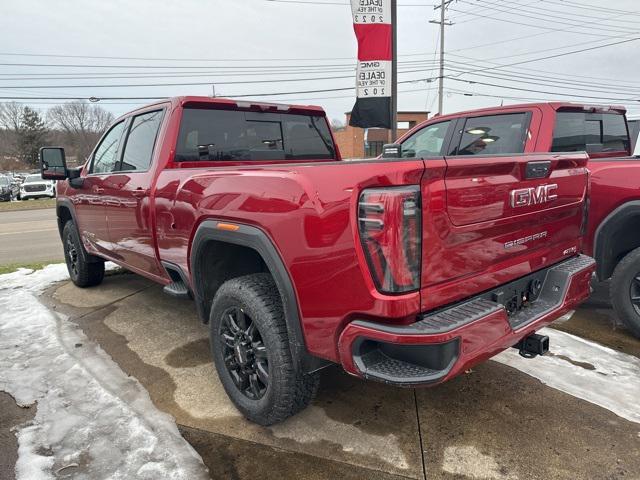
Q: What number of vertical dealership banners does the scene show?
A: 1